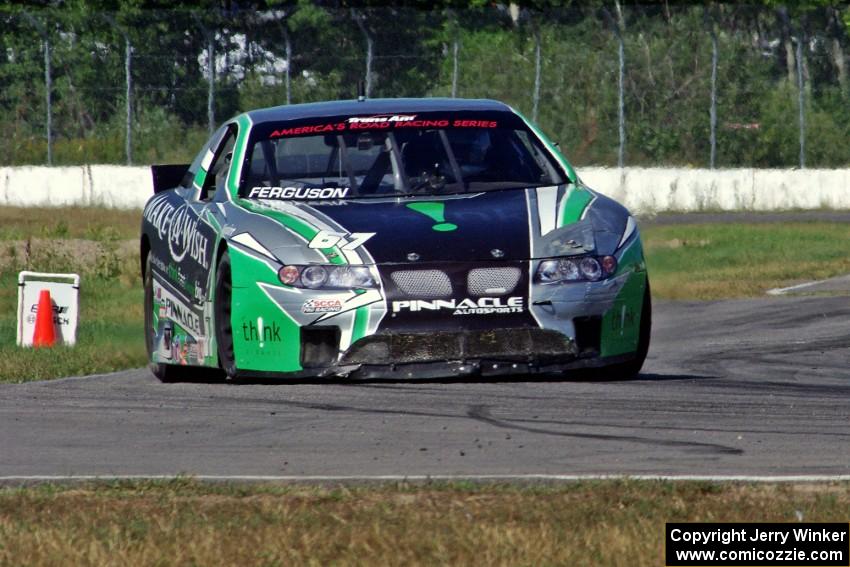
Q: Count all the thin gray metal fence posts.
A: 10